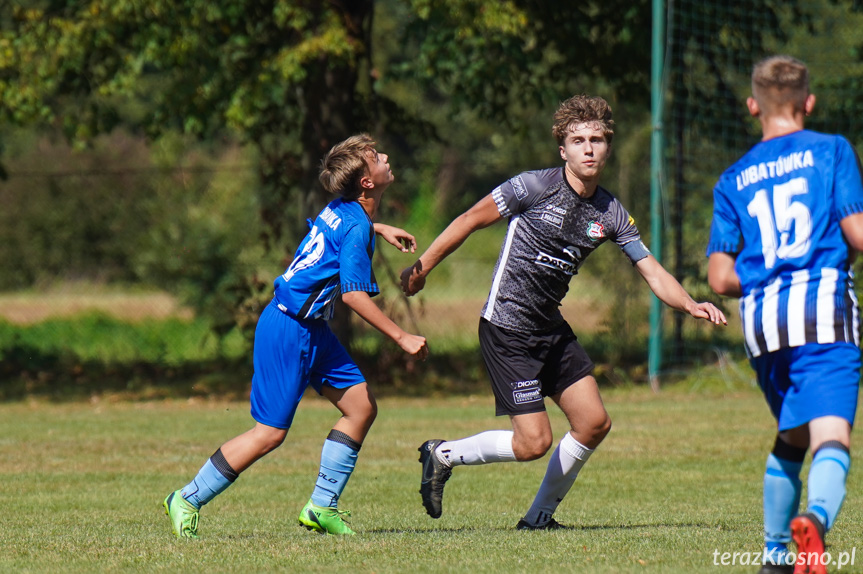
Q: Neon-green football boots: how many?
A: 2